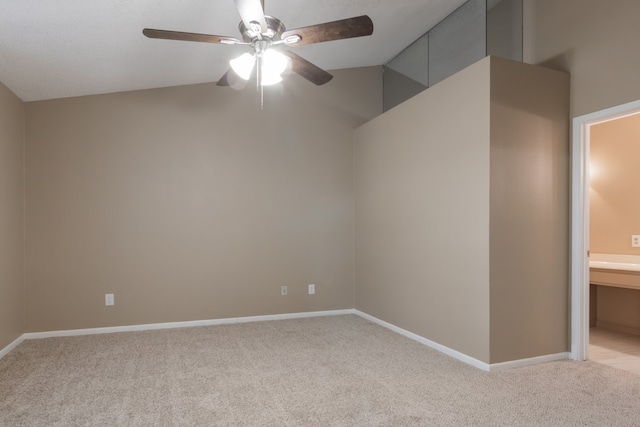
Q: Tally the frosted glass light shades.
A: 3